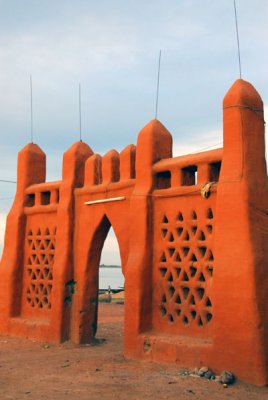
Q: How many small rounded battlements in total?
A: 3